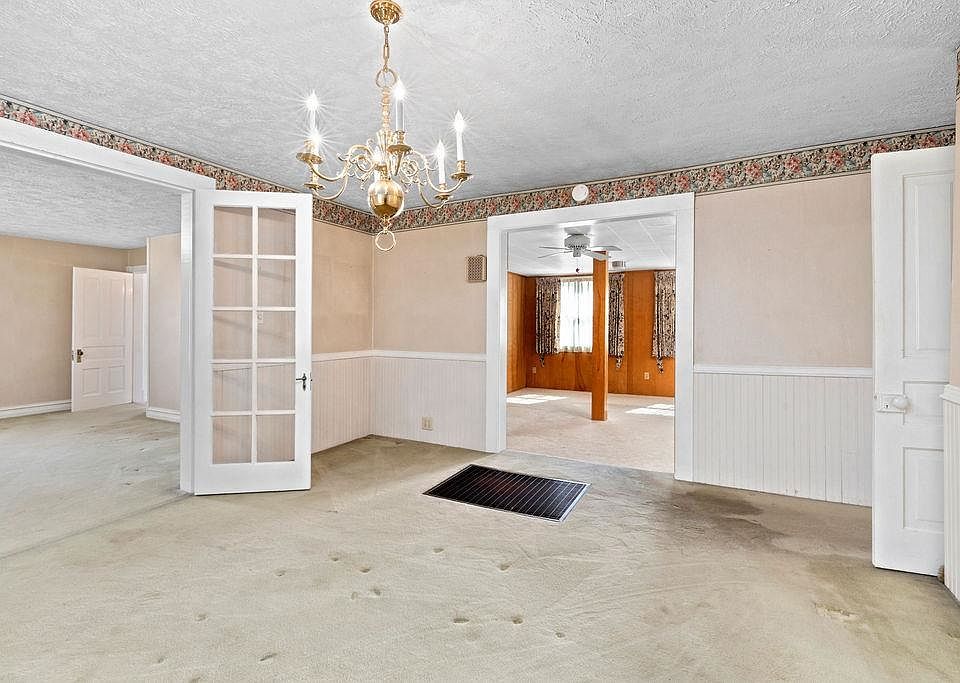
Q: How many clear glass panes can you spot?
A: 10